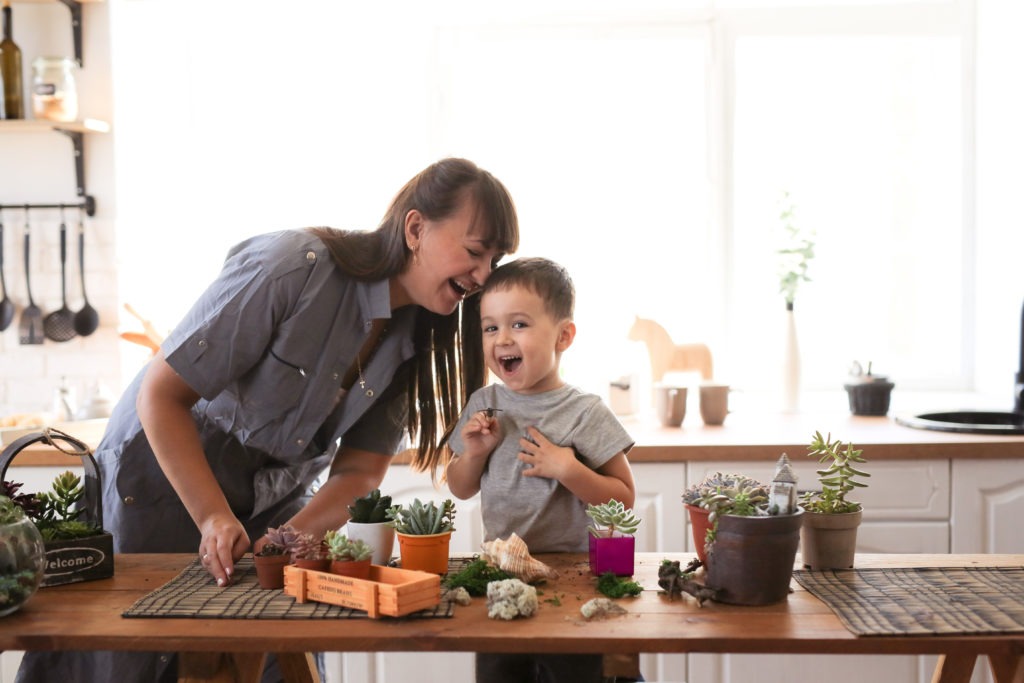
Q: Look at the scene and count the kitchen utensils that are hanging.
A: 4